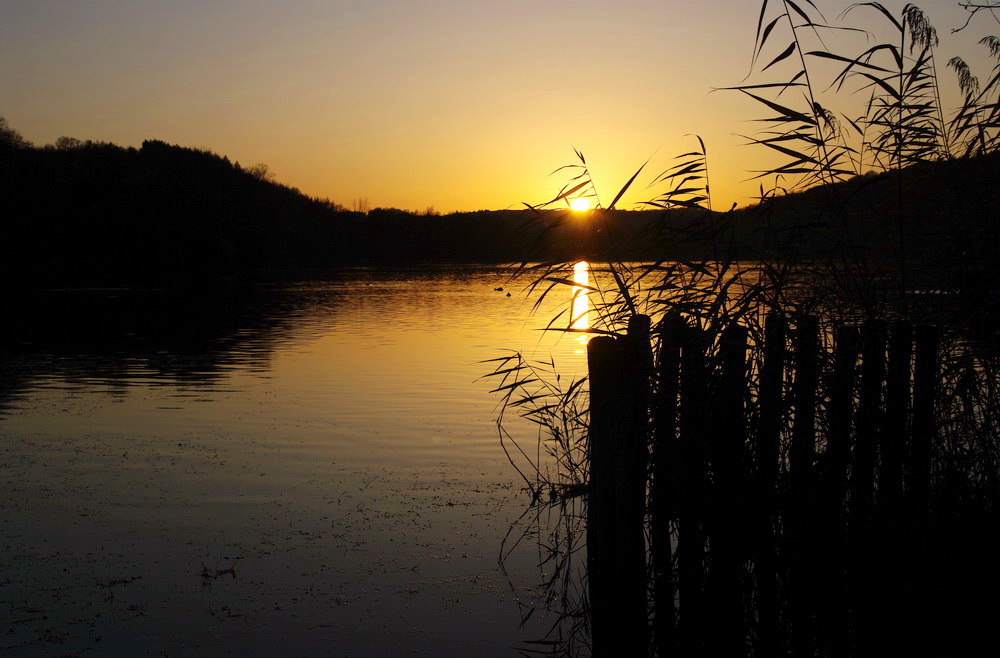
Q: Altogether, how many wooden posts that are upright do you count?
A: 11